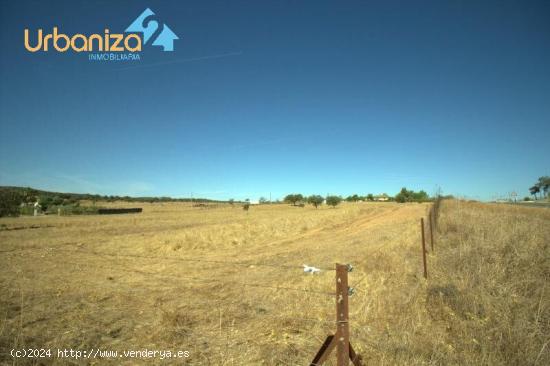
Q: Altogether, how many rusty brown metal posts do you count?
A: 3